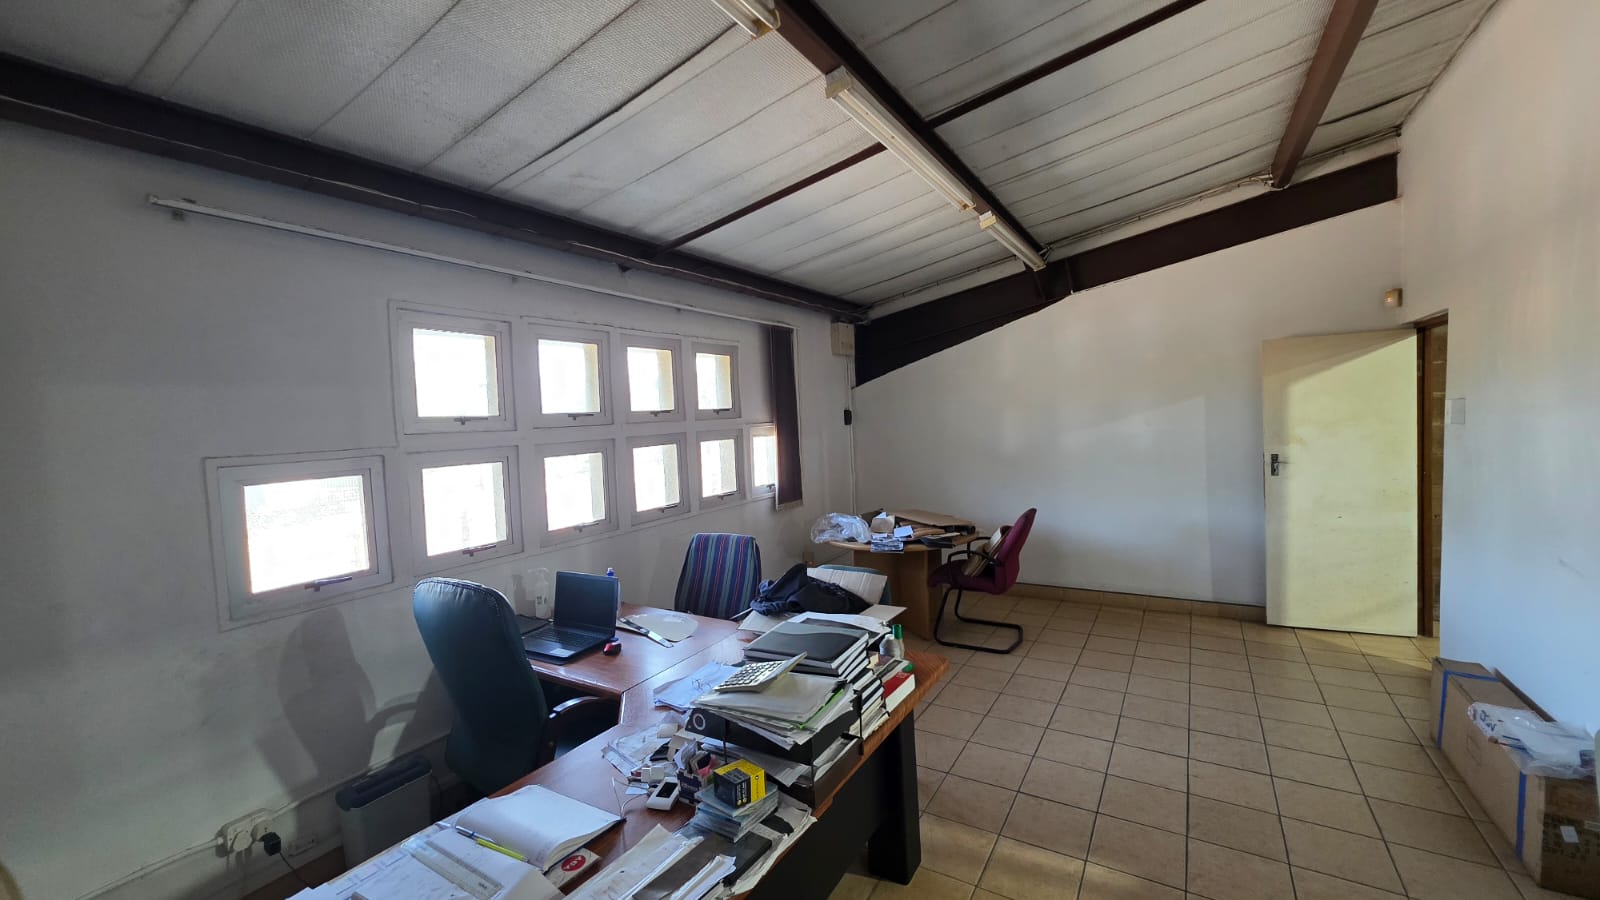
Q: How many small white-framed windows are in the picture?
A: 10